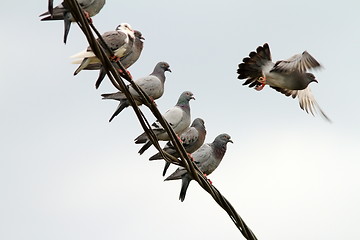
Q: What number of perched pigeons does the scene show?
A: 7